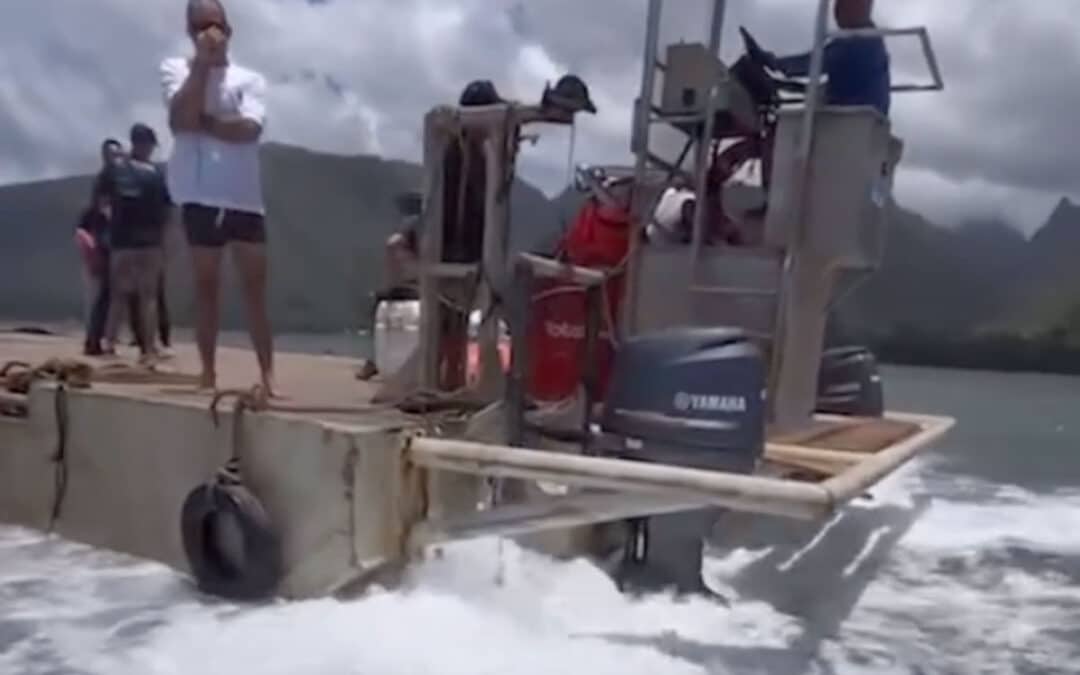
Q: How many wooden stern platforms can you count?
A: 1